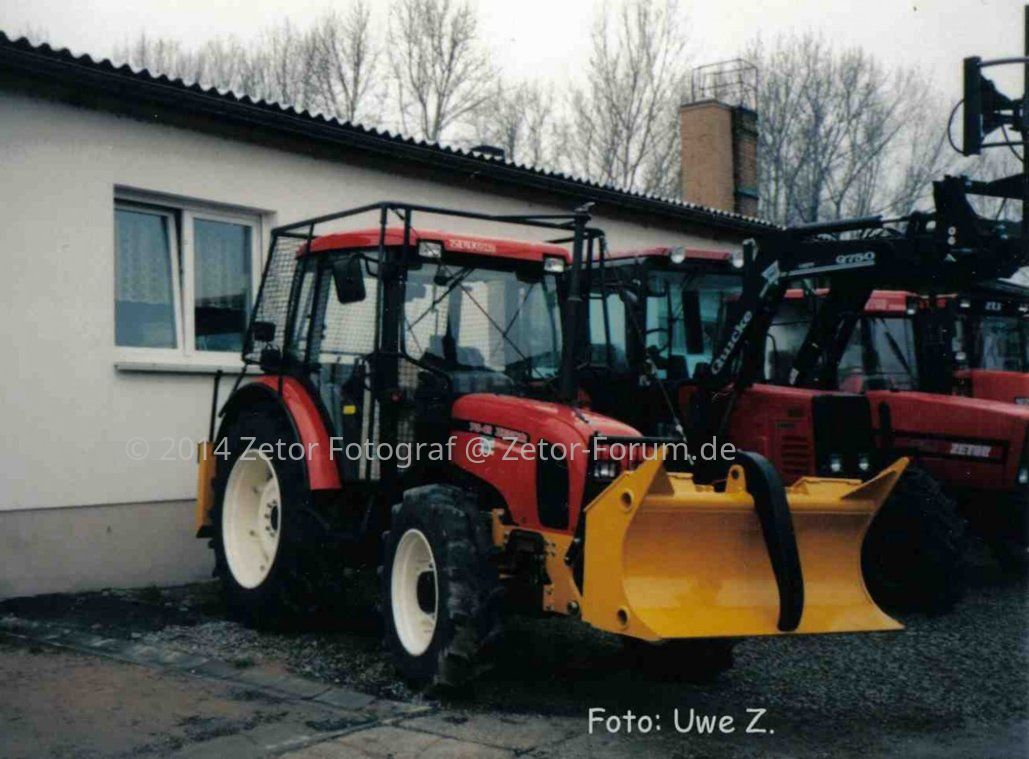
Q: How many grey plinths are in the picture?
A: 1